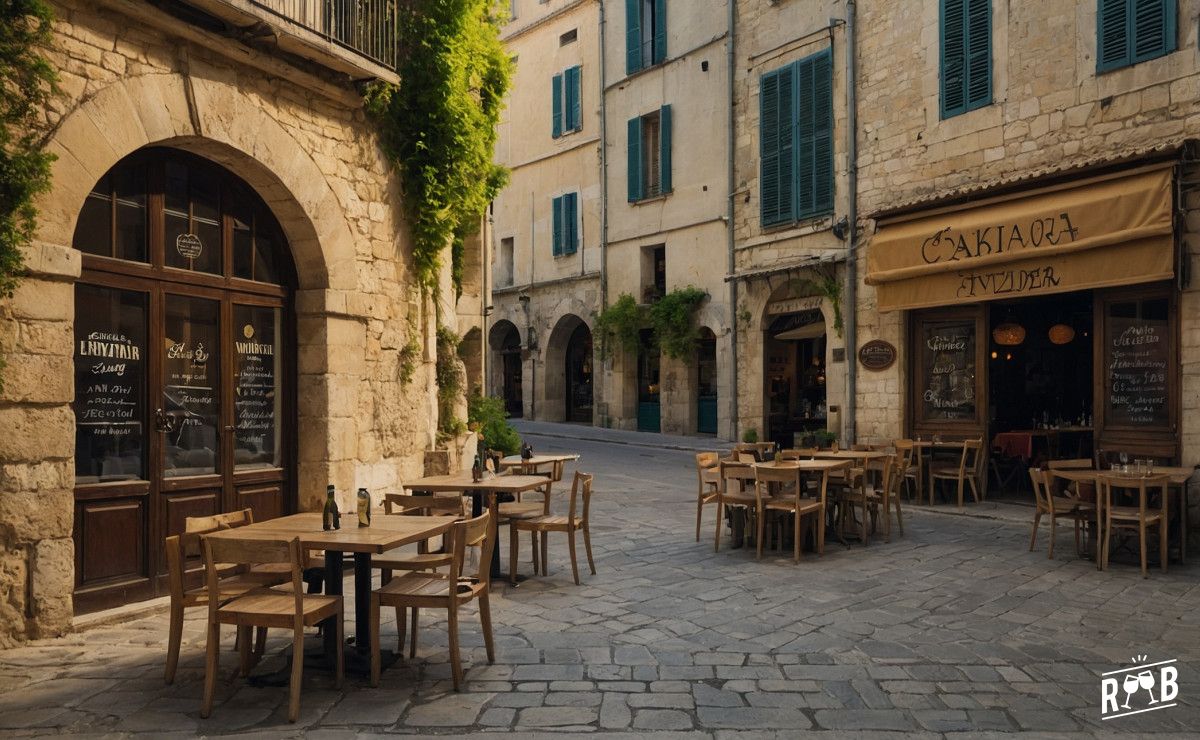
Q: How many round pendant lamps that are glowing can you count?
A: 2